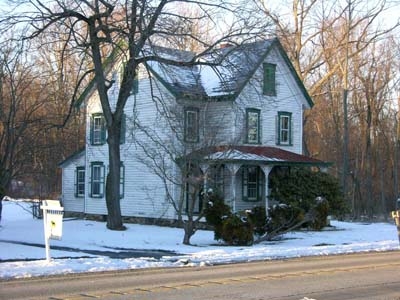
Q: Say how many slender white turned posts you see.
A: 3